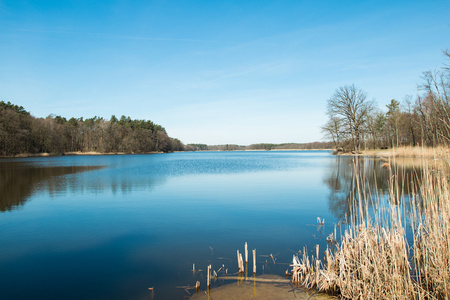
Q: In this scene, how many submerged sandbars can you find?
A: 1